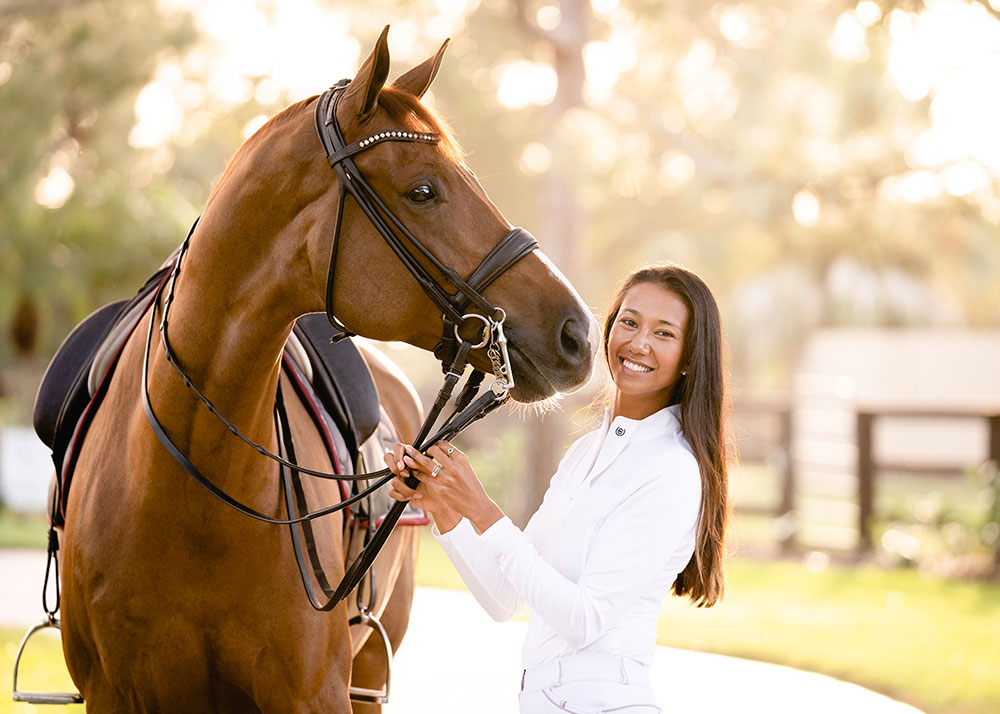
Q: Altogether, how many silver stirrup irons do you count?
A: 2